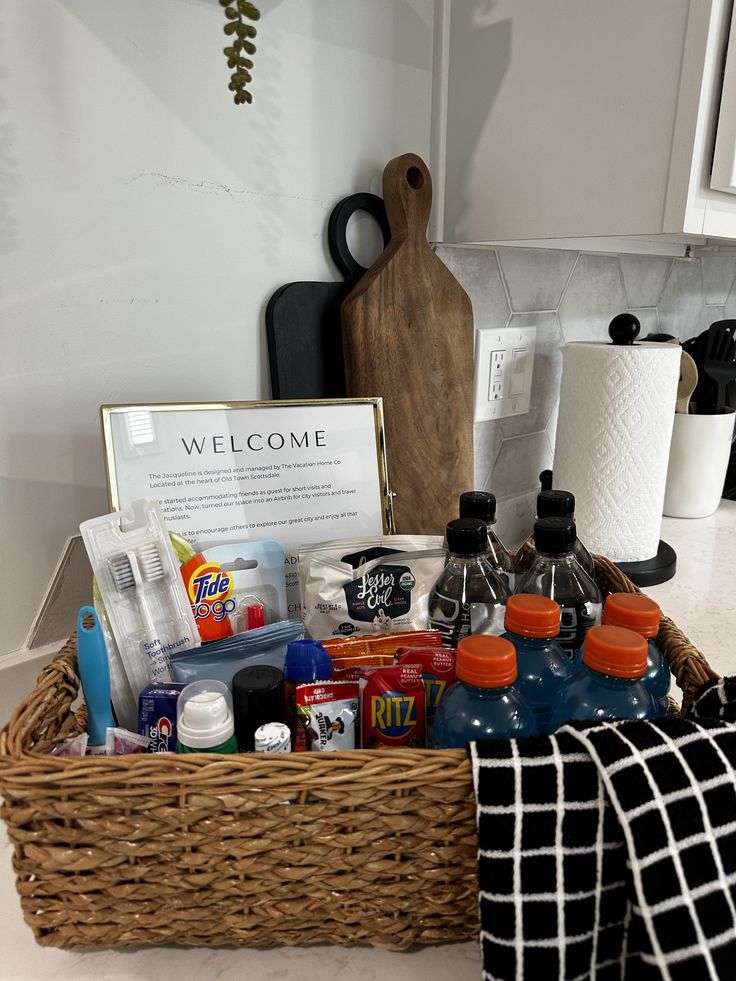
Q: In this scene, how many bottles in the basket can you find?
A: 8